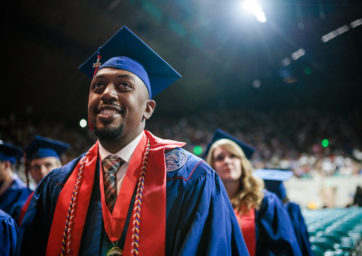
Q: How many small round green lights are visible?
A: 2